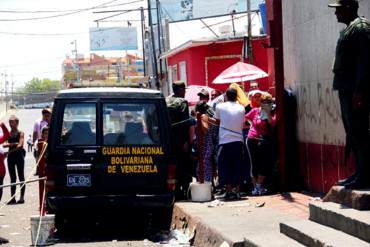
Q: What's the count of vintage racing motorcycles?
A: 0